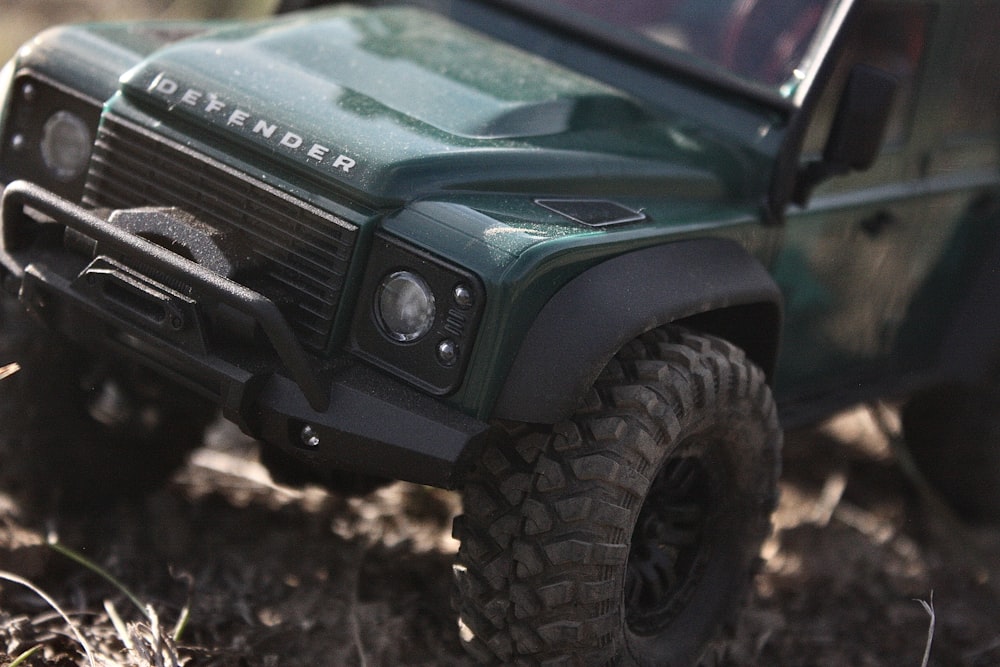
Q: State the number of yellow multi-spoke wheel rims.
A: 0